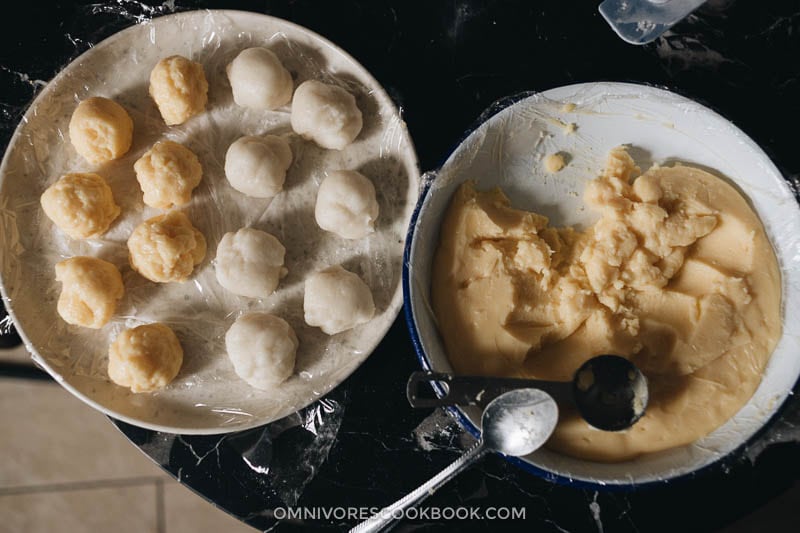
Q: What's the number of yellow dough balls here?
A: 7